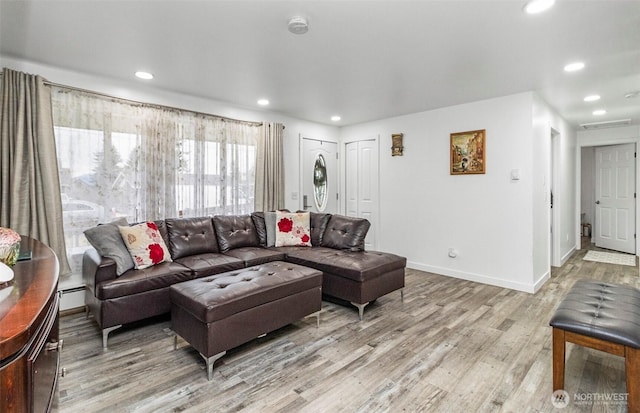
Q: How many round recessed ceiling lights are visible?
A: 7